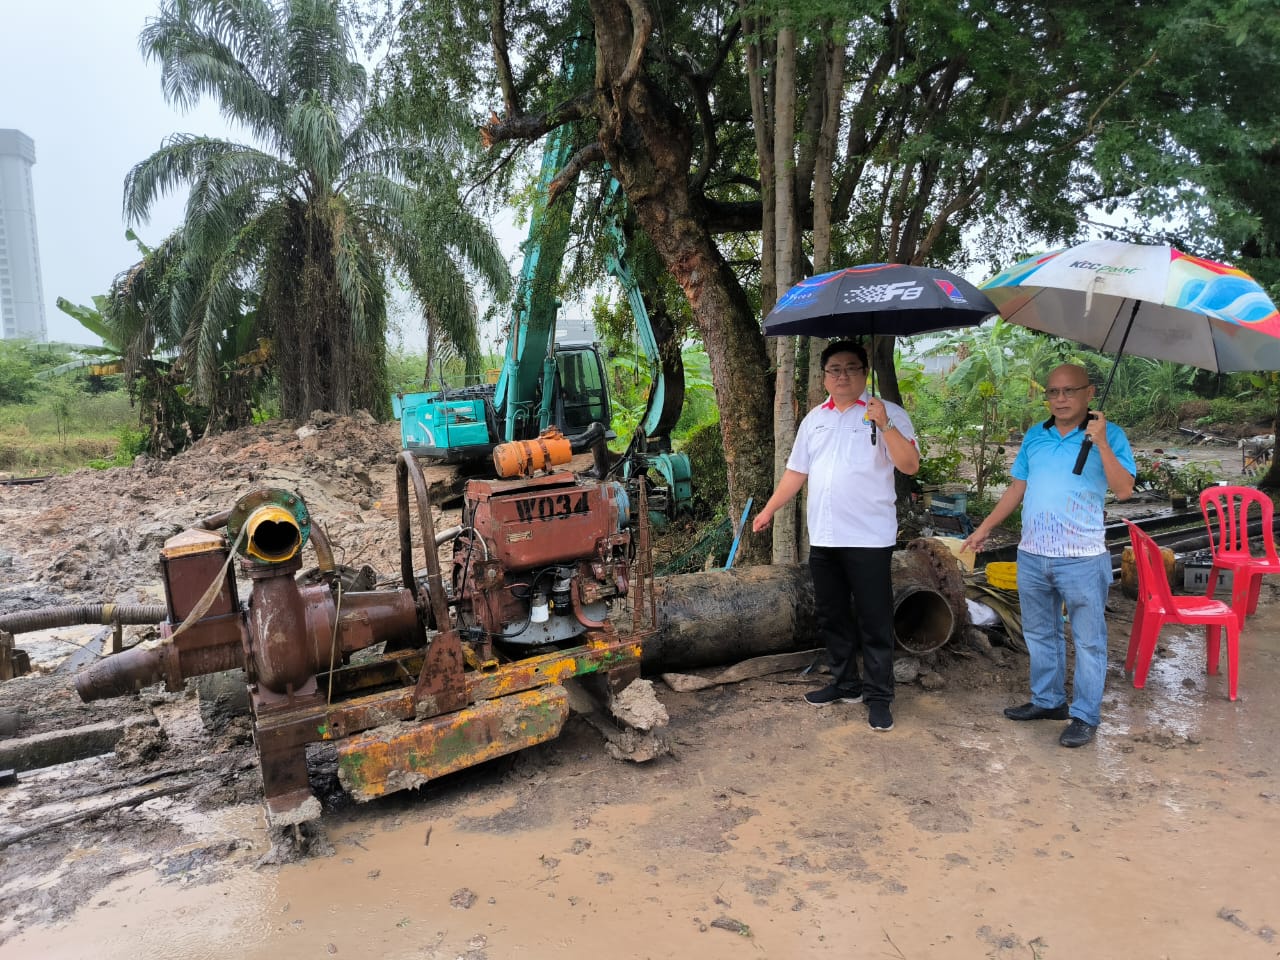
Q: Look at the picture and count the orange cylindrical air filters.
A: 1